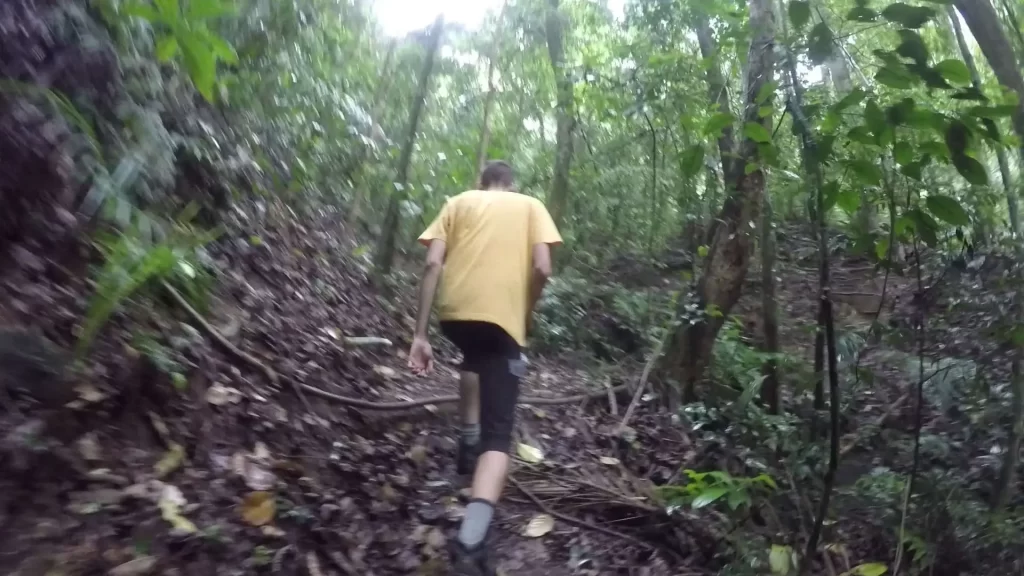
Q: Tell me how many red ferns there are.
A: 0